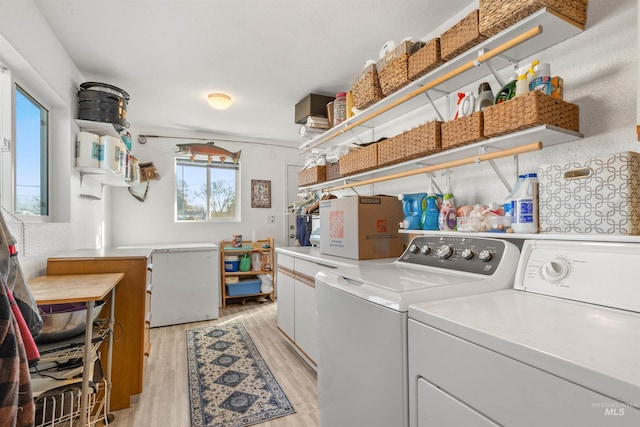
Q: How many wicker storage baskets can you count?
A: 11